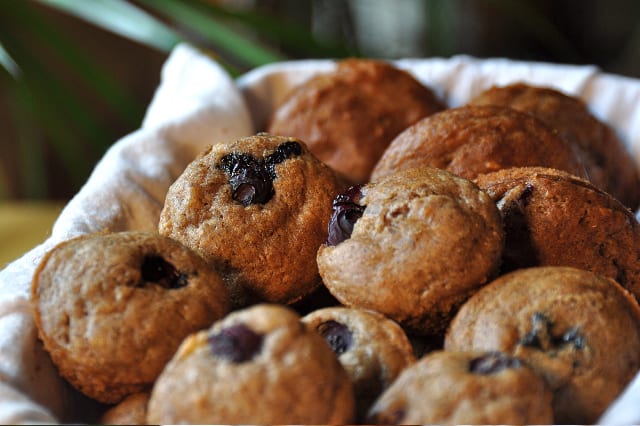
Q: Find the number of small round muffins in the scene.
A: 12